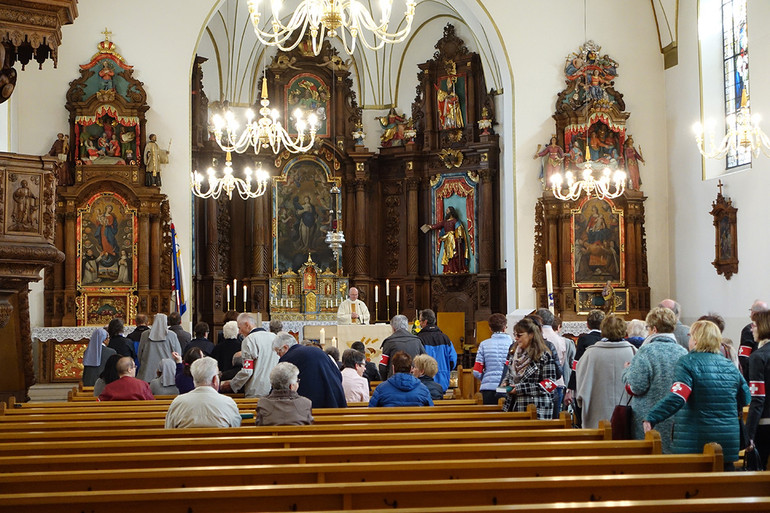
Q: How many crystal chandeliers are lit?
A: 5